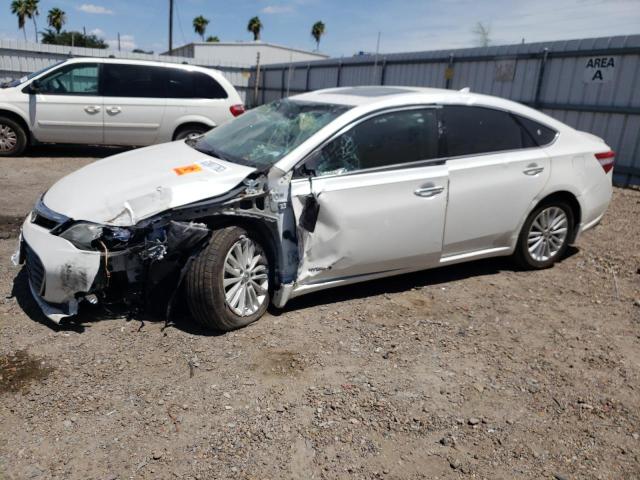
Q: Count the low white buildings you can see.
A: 1